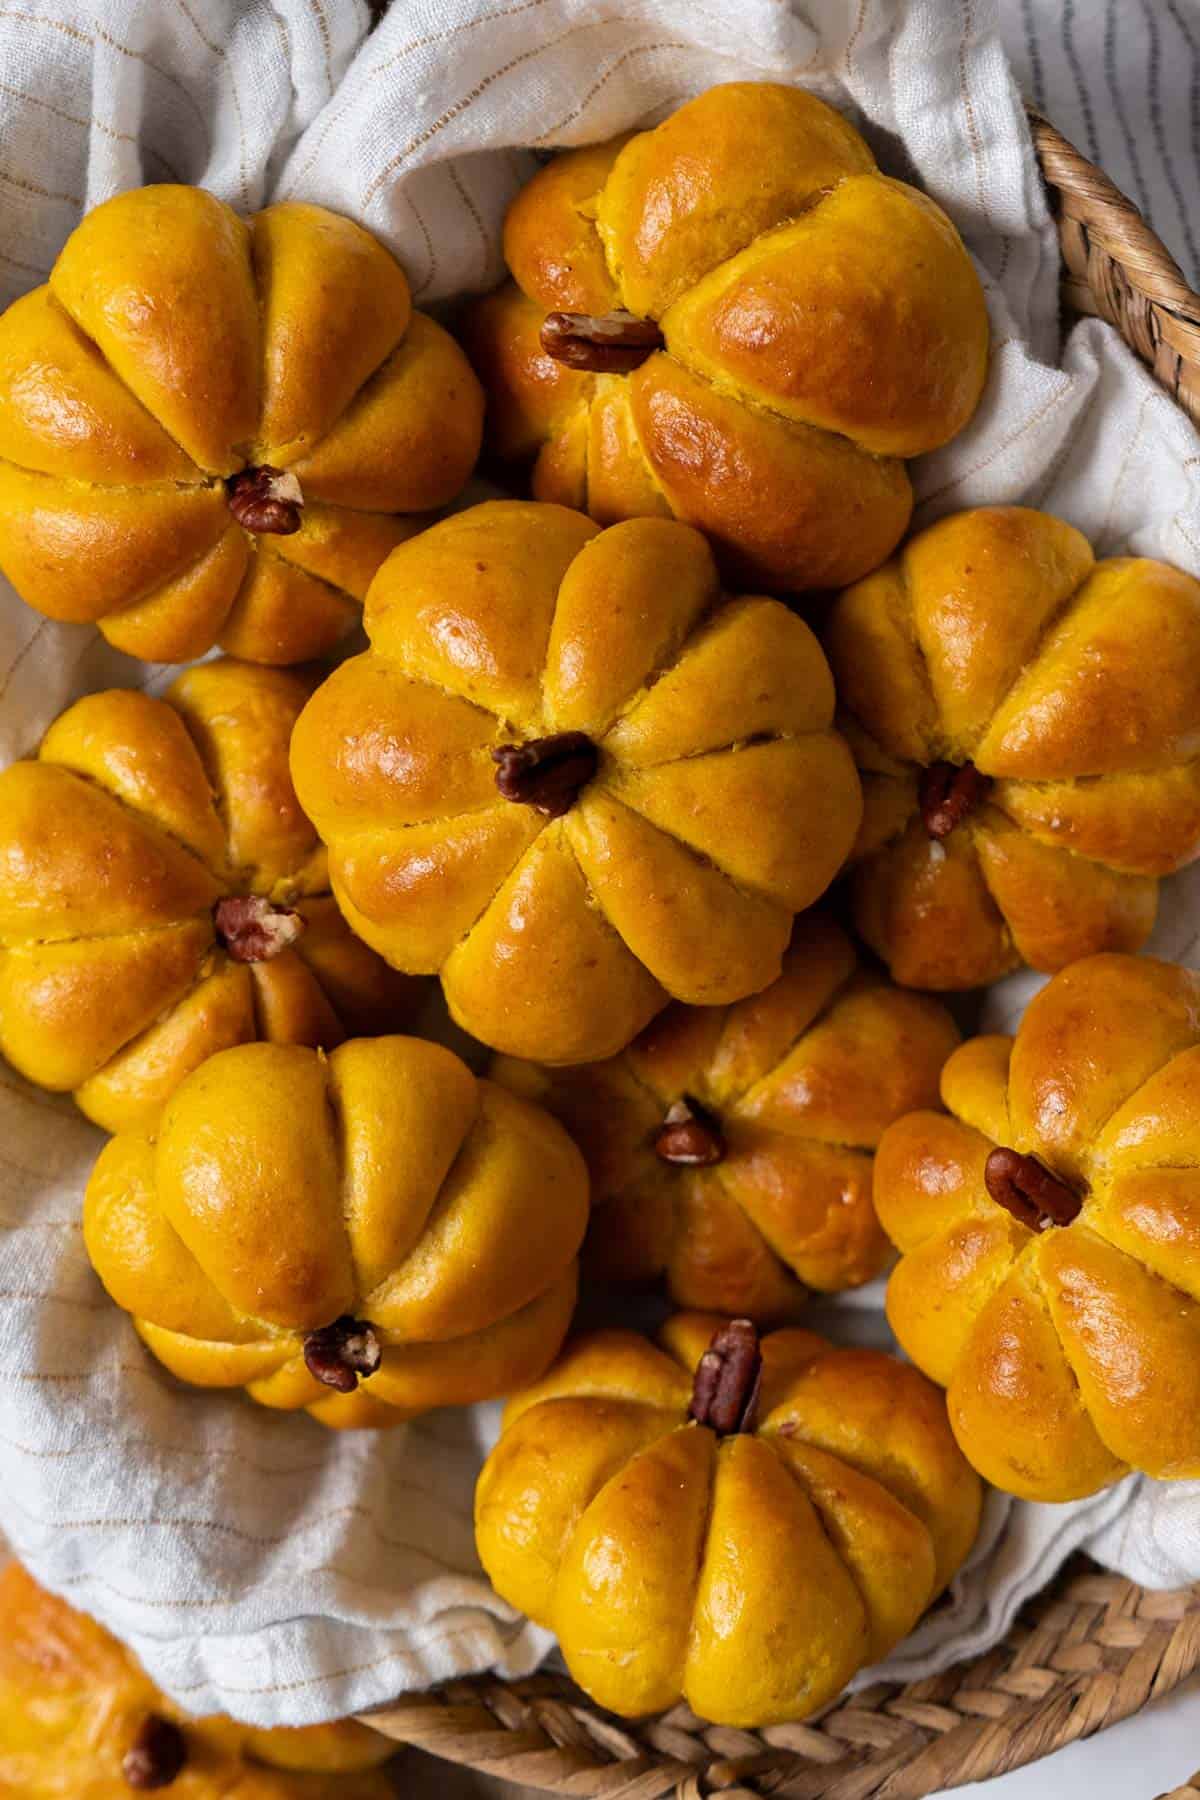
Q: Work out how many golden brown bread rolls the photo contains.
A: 10